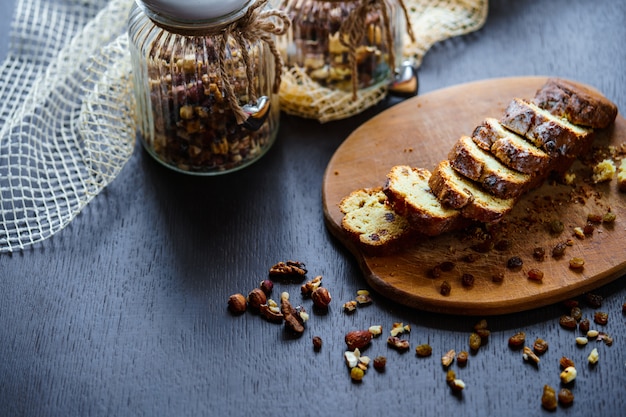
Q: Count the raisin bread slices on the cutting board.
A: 7